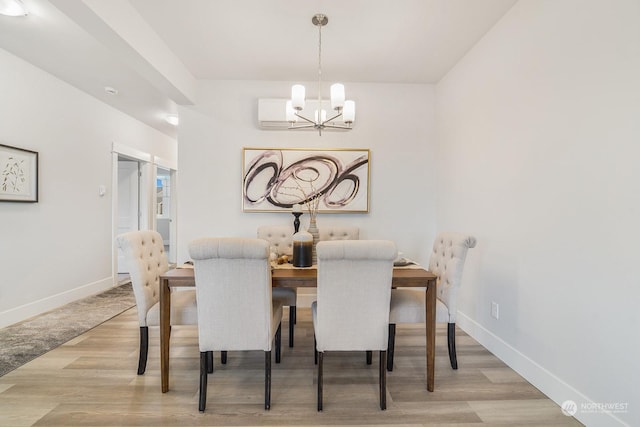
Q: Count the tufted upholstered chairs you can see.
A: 6